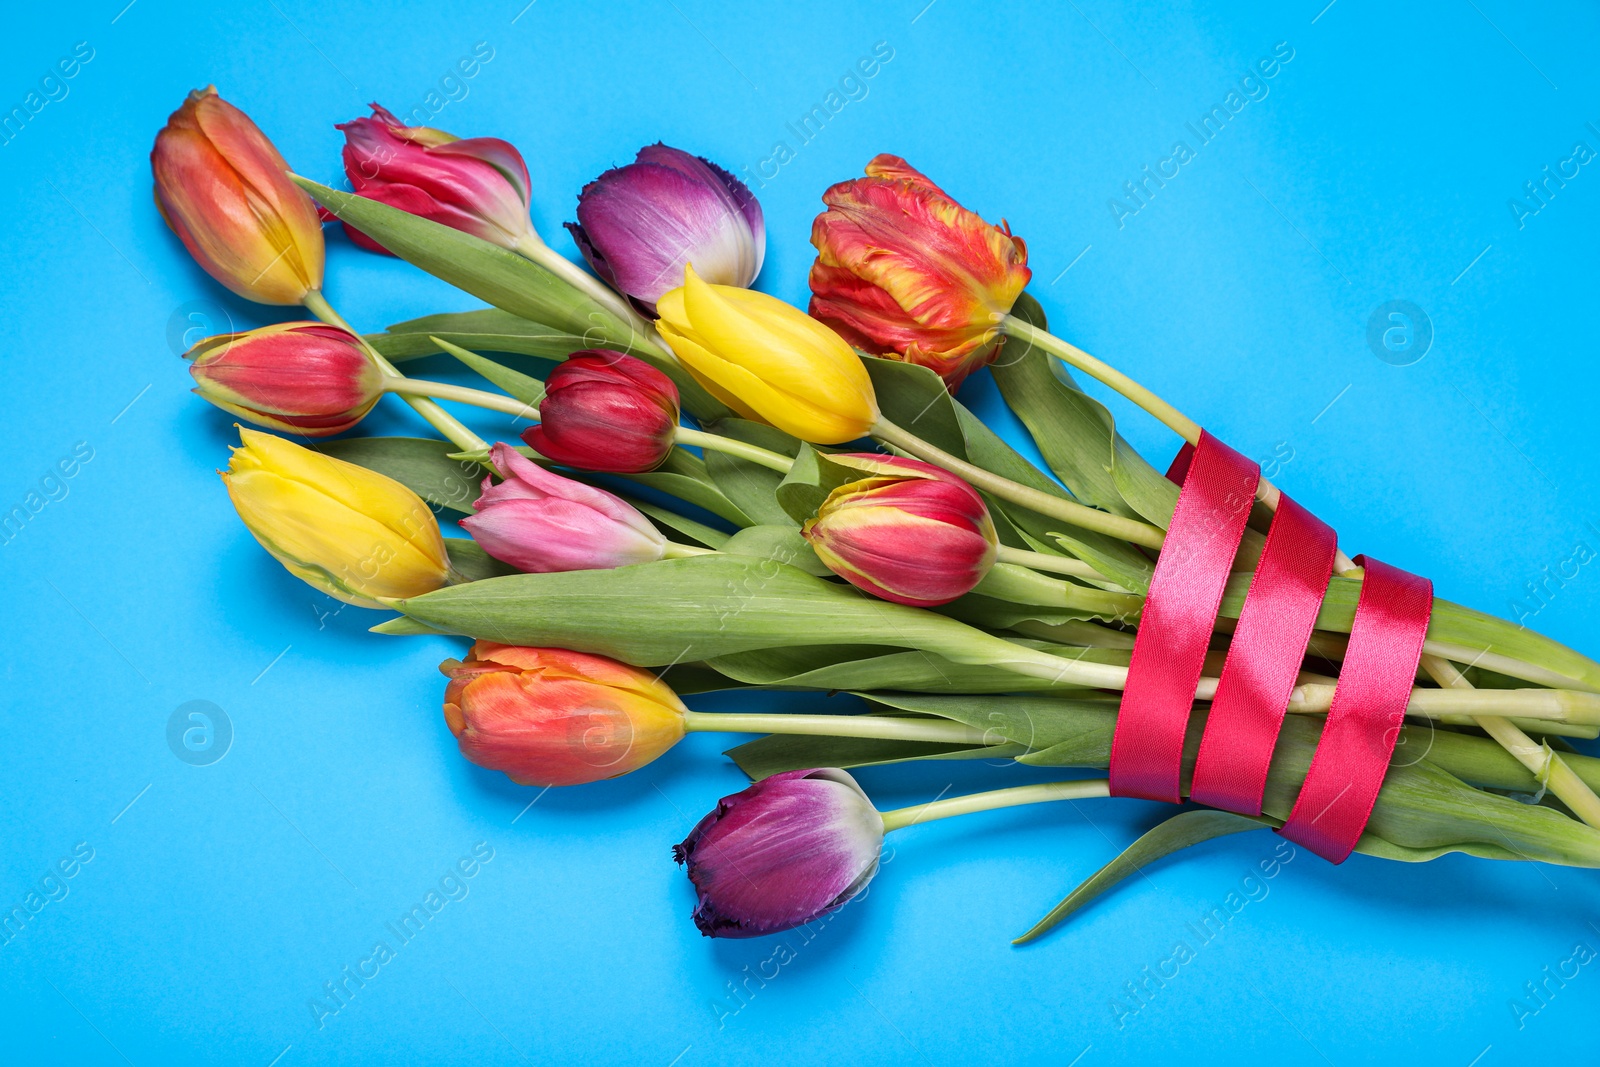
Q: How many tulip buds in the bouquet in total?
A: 12